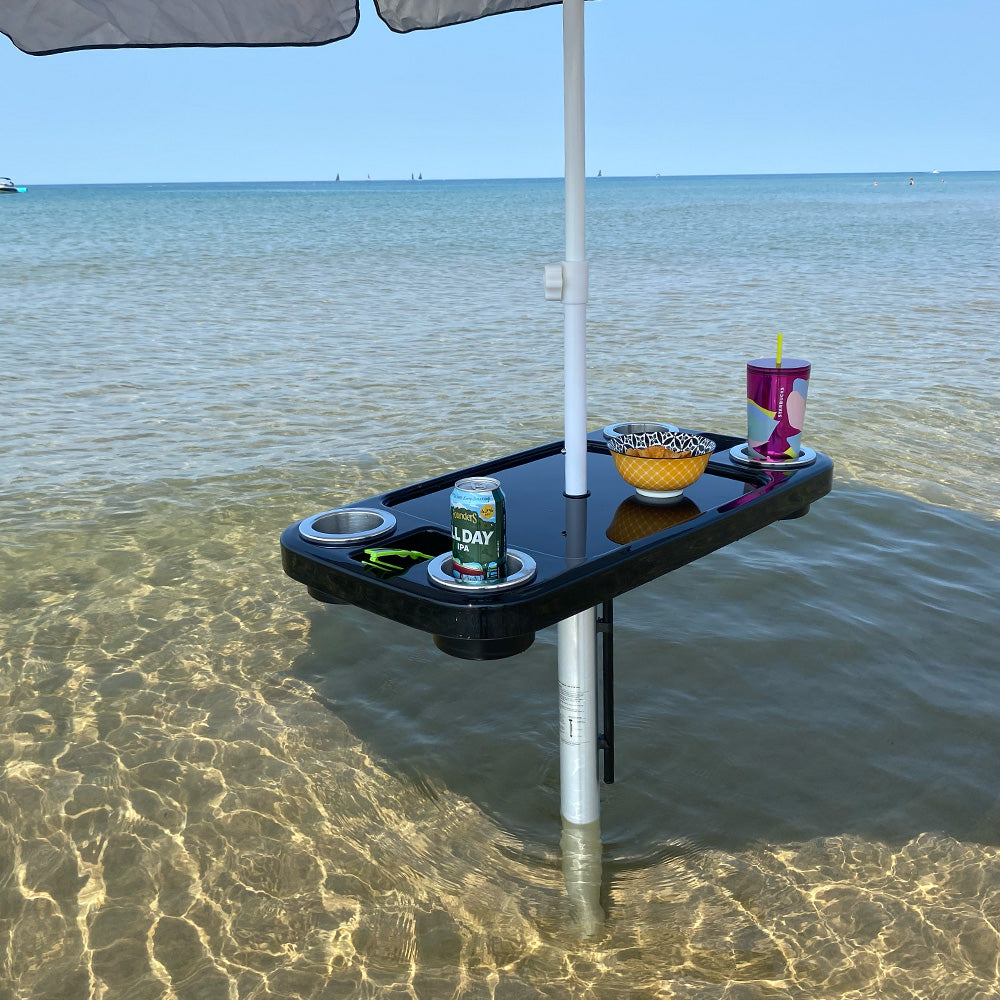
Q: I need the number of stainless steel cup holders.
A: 4